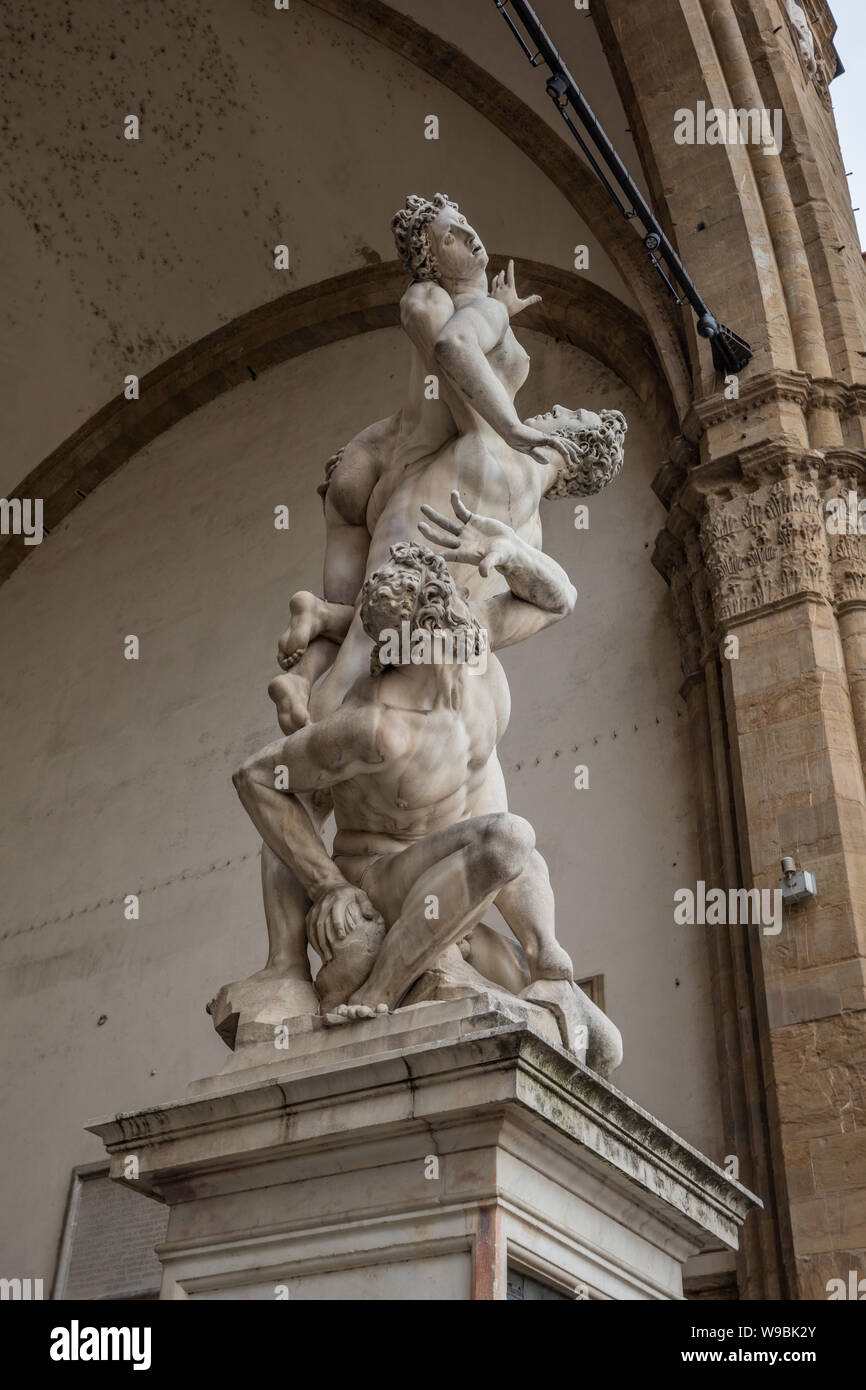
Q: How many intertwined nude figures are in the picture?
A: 3